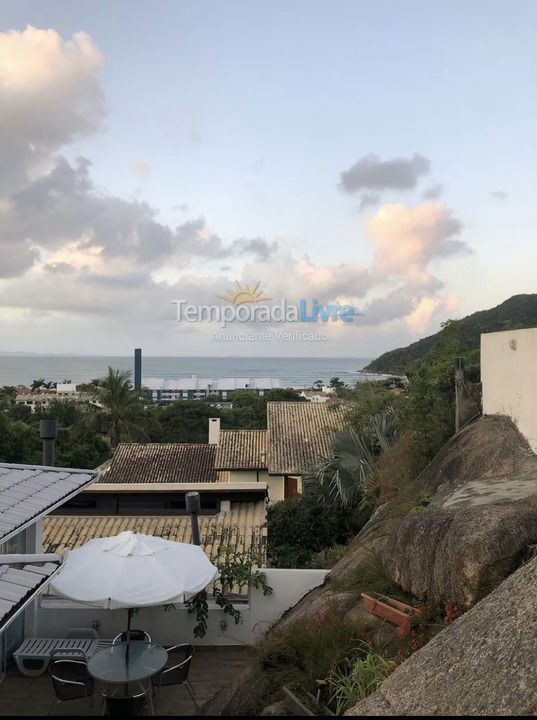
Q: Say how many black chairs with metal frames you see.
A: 4